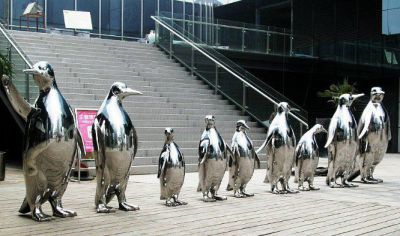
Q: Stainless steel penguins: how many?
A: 9